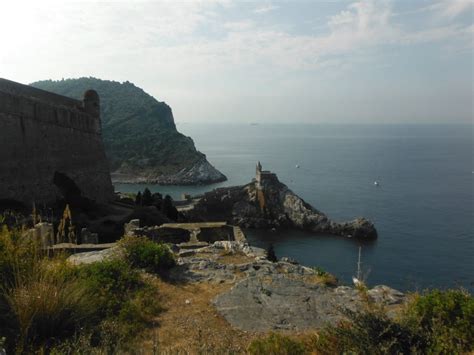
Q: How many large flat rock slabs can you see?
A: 1